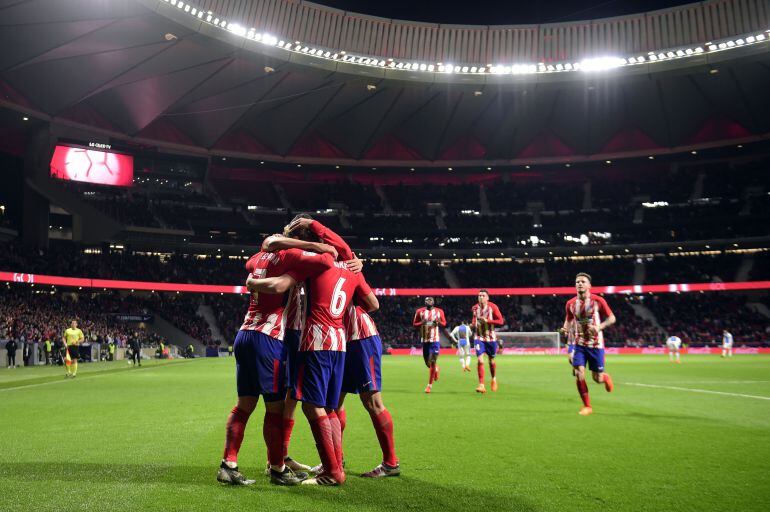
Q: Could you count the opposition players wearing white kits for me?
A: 3